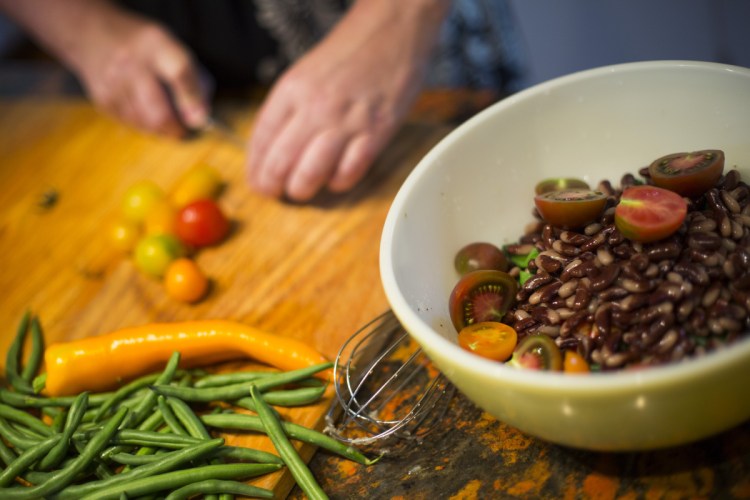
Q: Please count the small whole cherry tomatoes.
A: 7